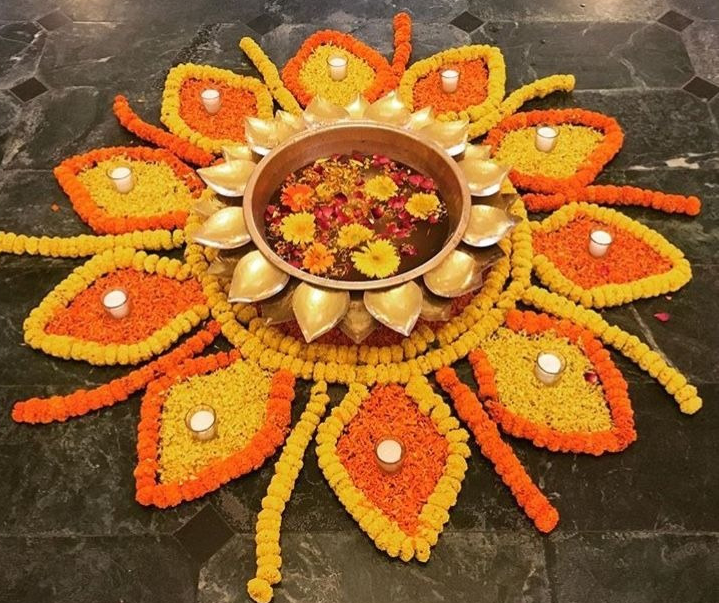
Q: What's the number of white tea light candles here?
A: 10